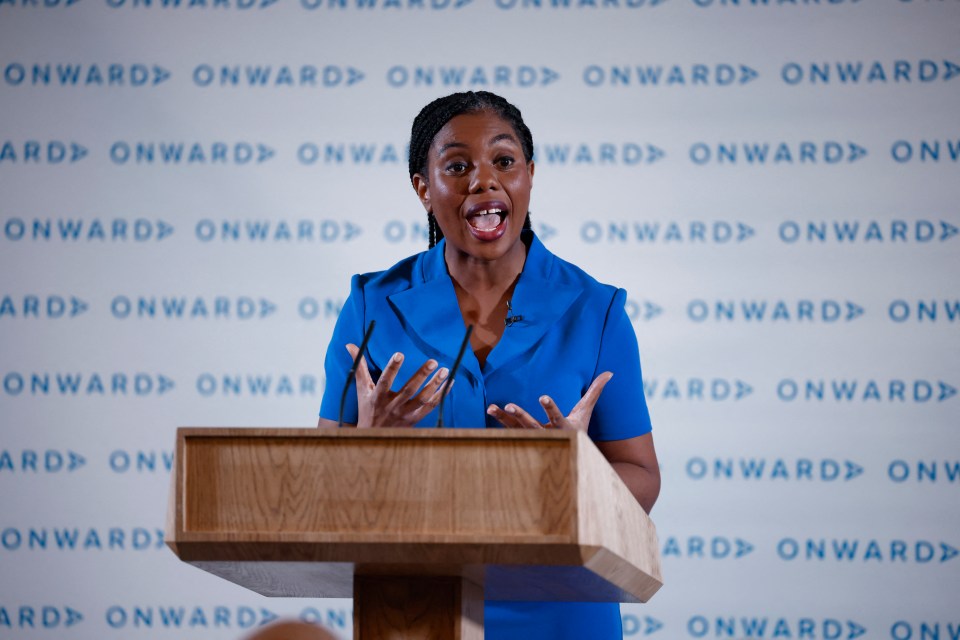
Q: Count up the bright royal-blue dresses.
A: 1